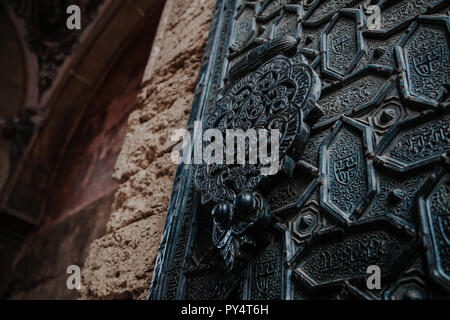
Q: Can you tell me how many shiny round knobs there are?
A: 2